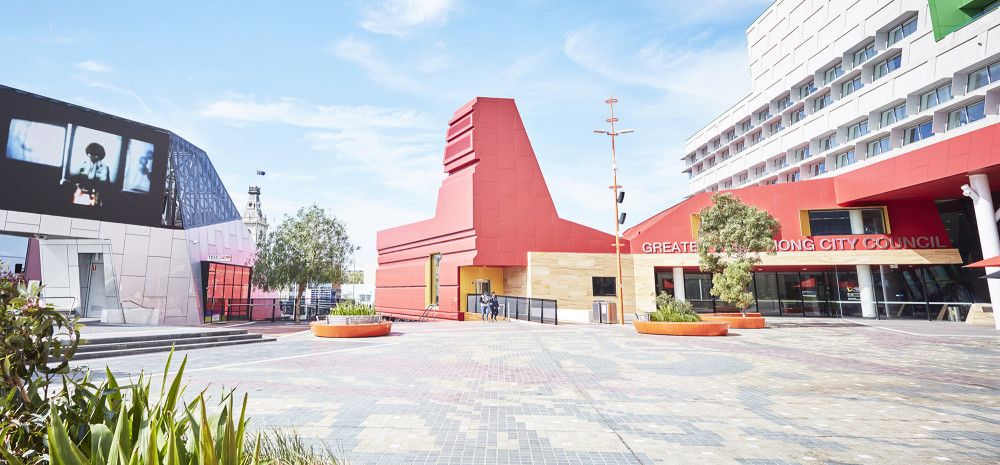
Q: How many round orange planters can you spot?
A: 3